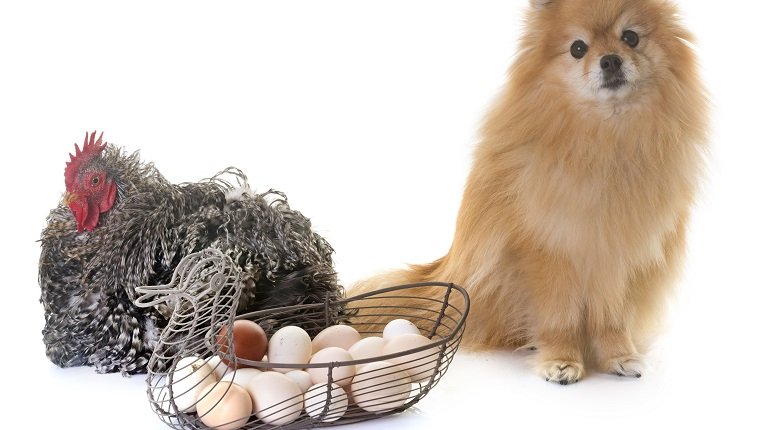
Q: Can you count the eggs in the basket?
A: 15